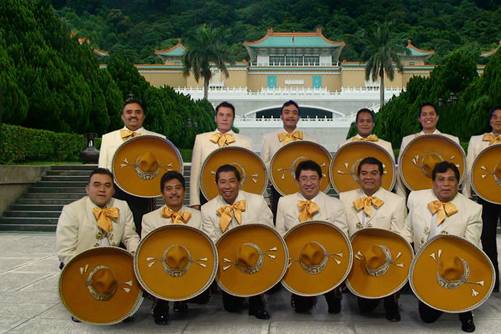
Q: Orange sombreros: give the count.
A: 12